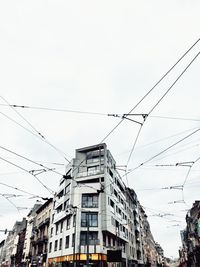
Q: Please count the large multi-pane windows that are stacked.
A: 3